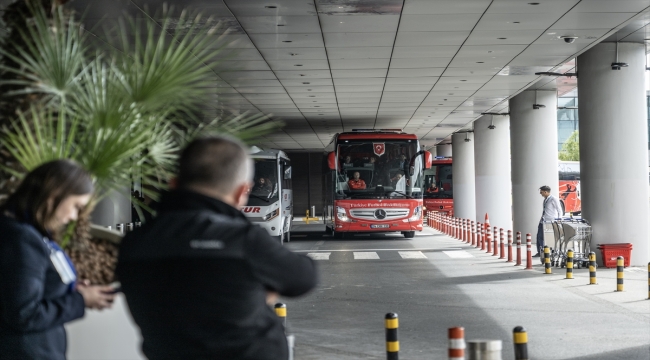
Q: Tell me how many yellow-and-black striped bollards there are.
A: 8